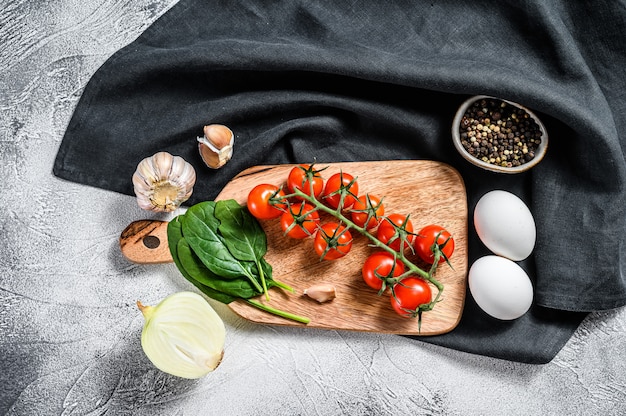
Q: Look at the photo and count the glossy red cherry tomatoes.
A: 10